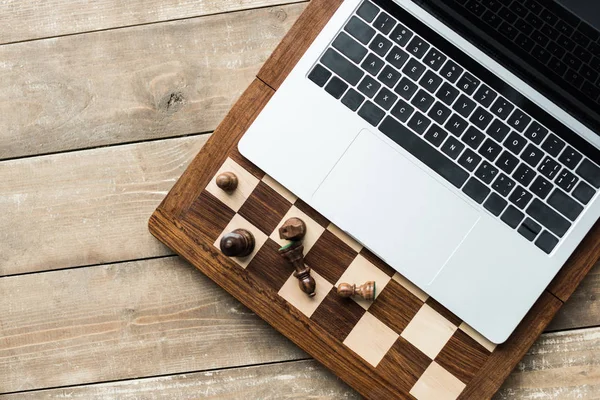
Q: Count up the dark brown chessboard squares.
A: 12